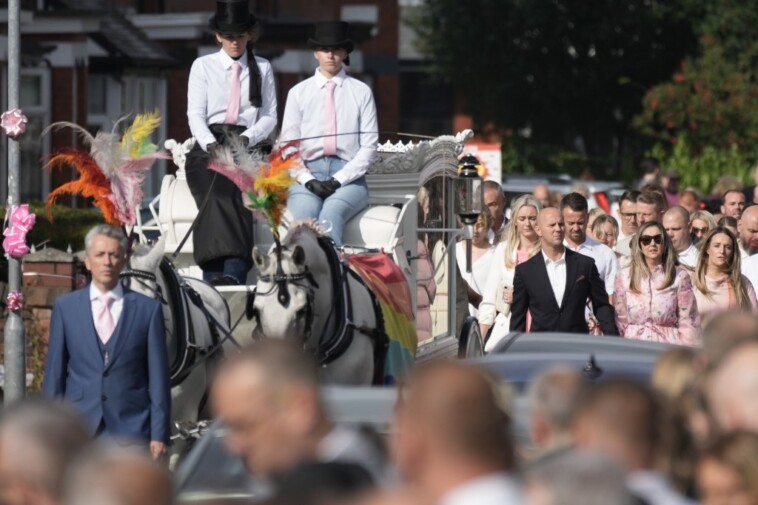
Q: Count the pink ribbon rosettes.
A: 4